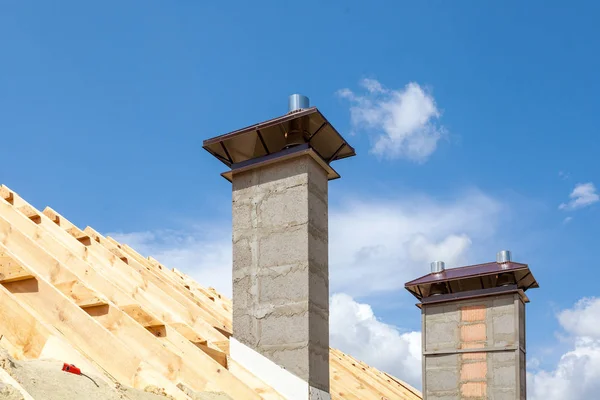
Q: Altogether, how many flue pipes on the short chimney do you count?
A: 2